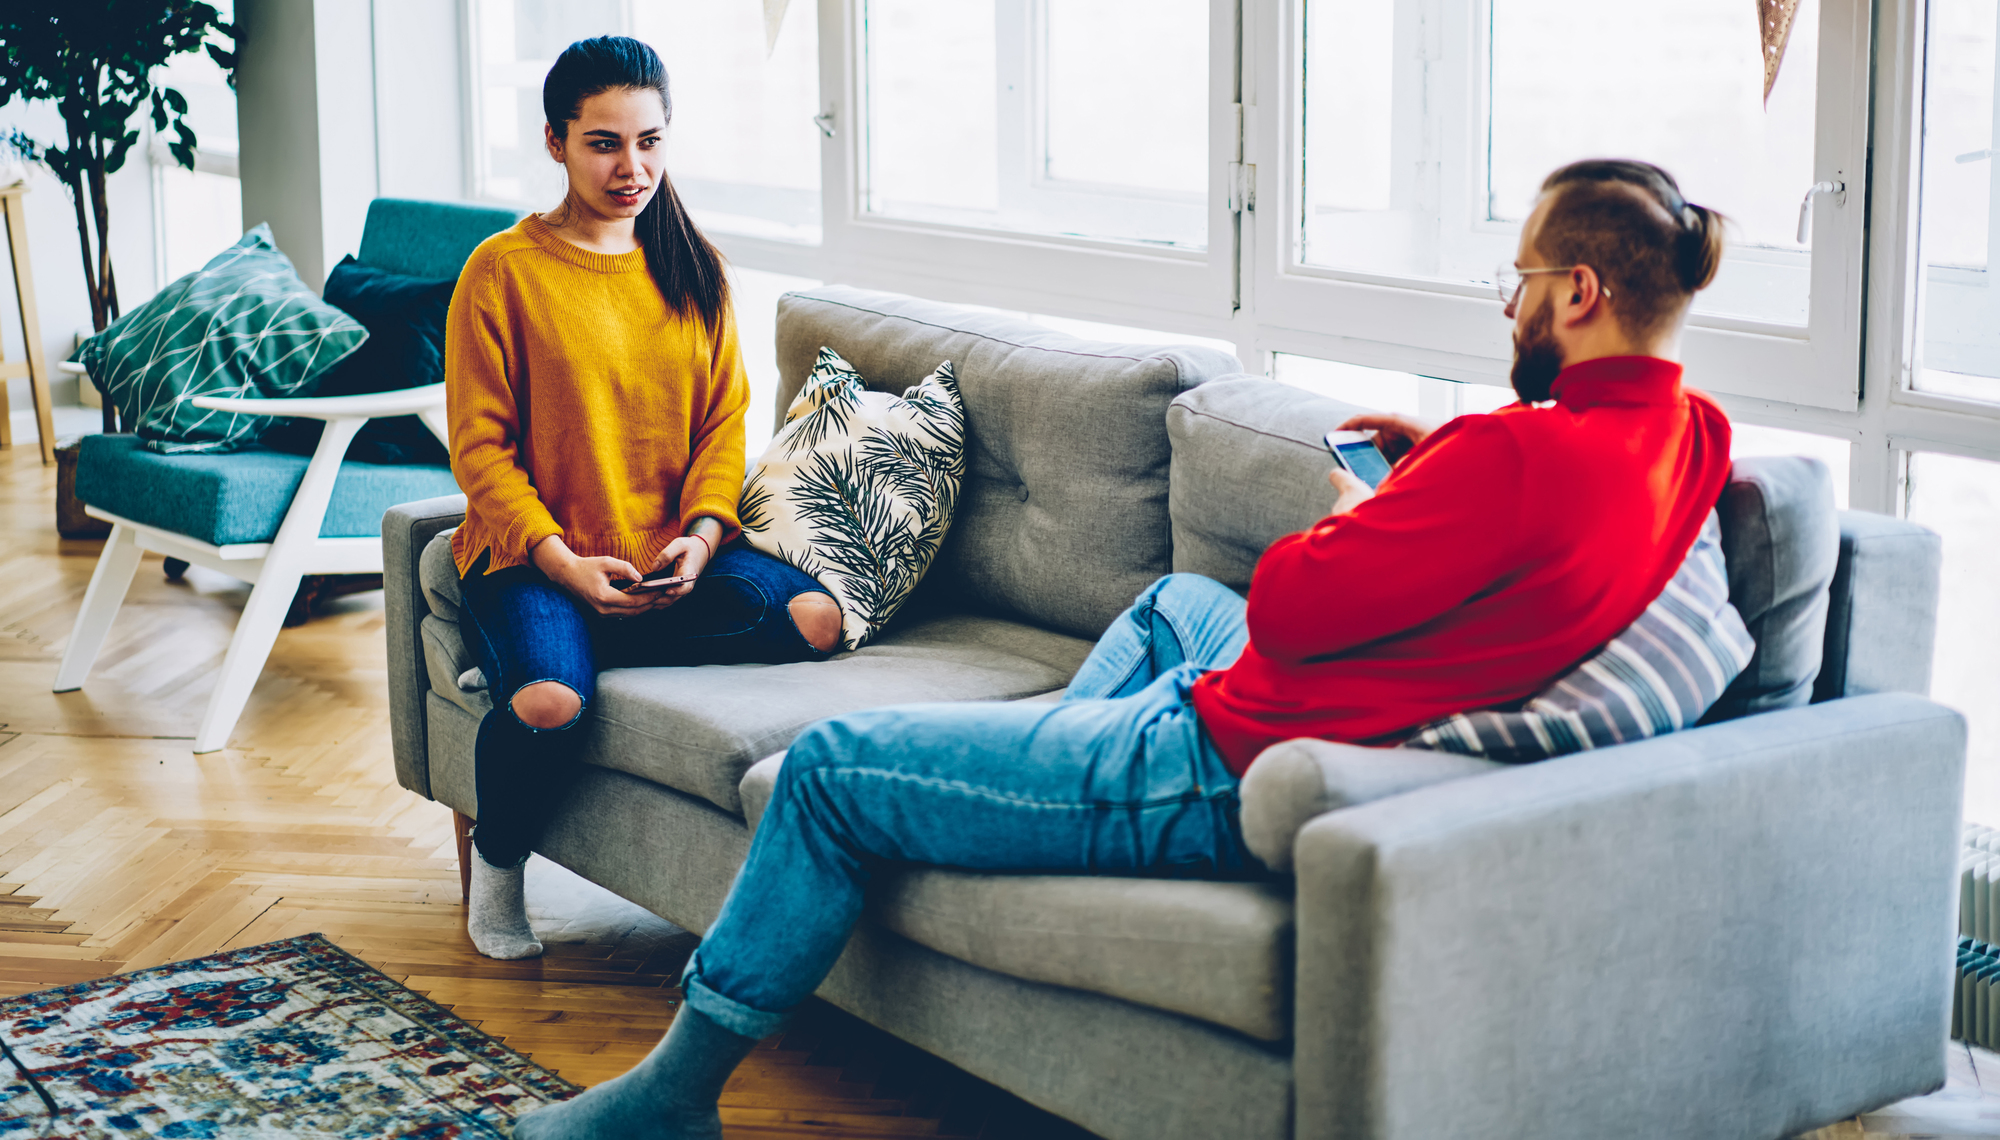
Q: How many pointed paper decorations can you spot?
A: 2